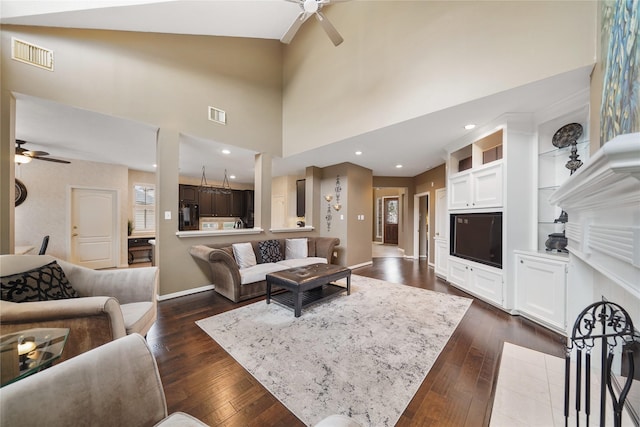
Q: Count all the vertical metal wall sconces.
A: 2